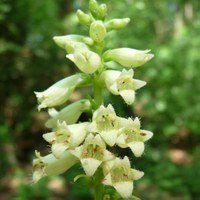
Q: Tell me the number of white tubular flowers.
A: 11